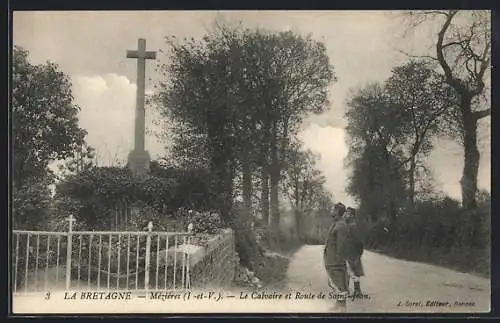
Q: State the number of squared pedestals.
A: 1